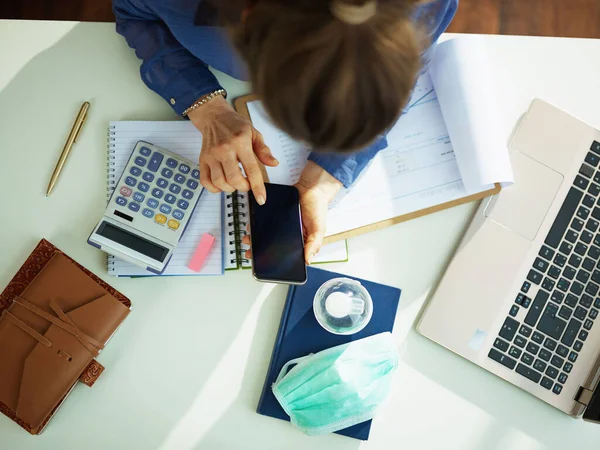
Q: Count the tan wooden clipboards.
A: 1